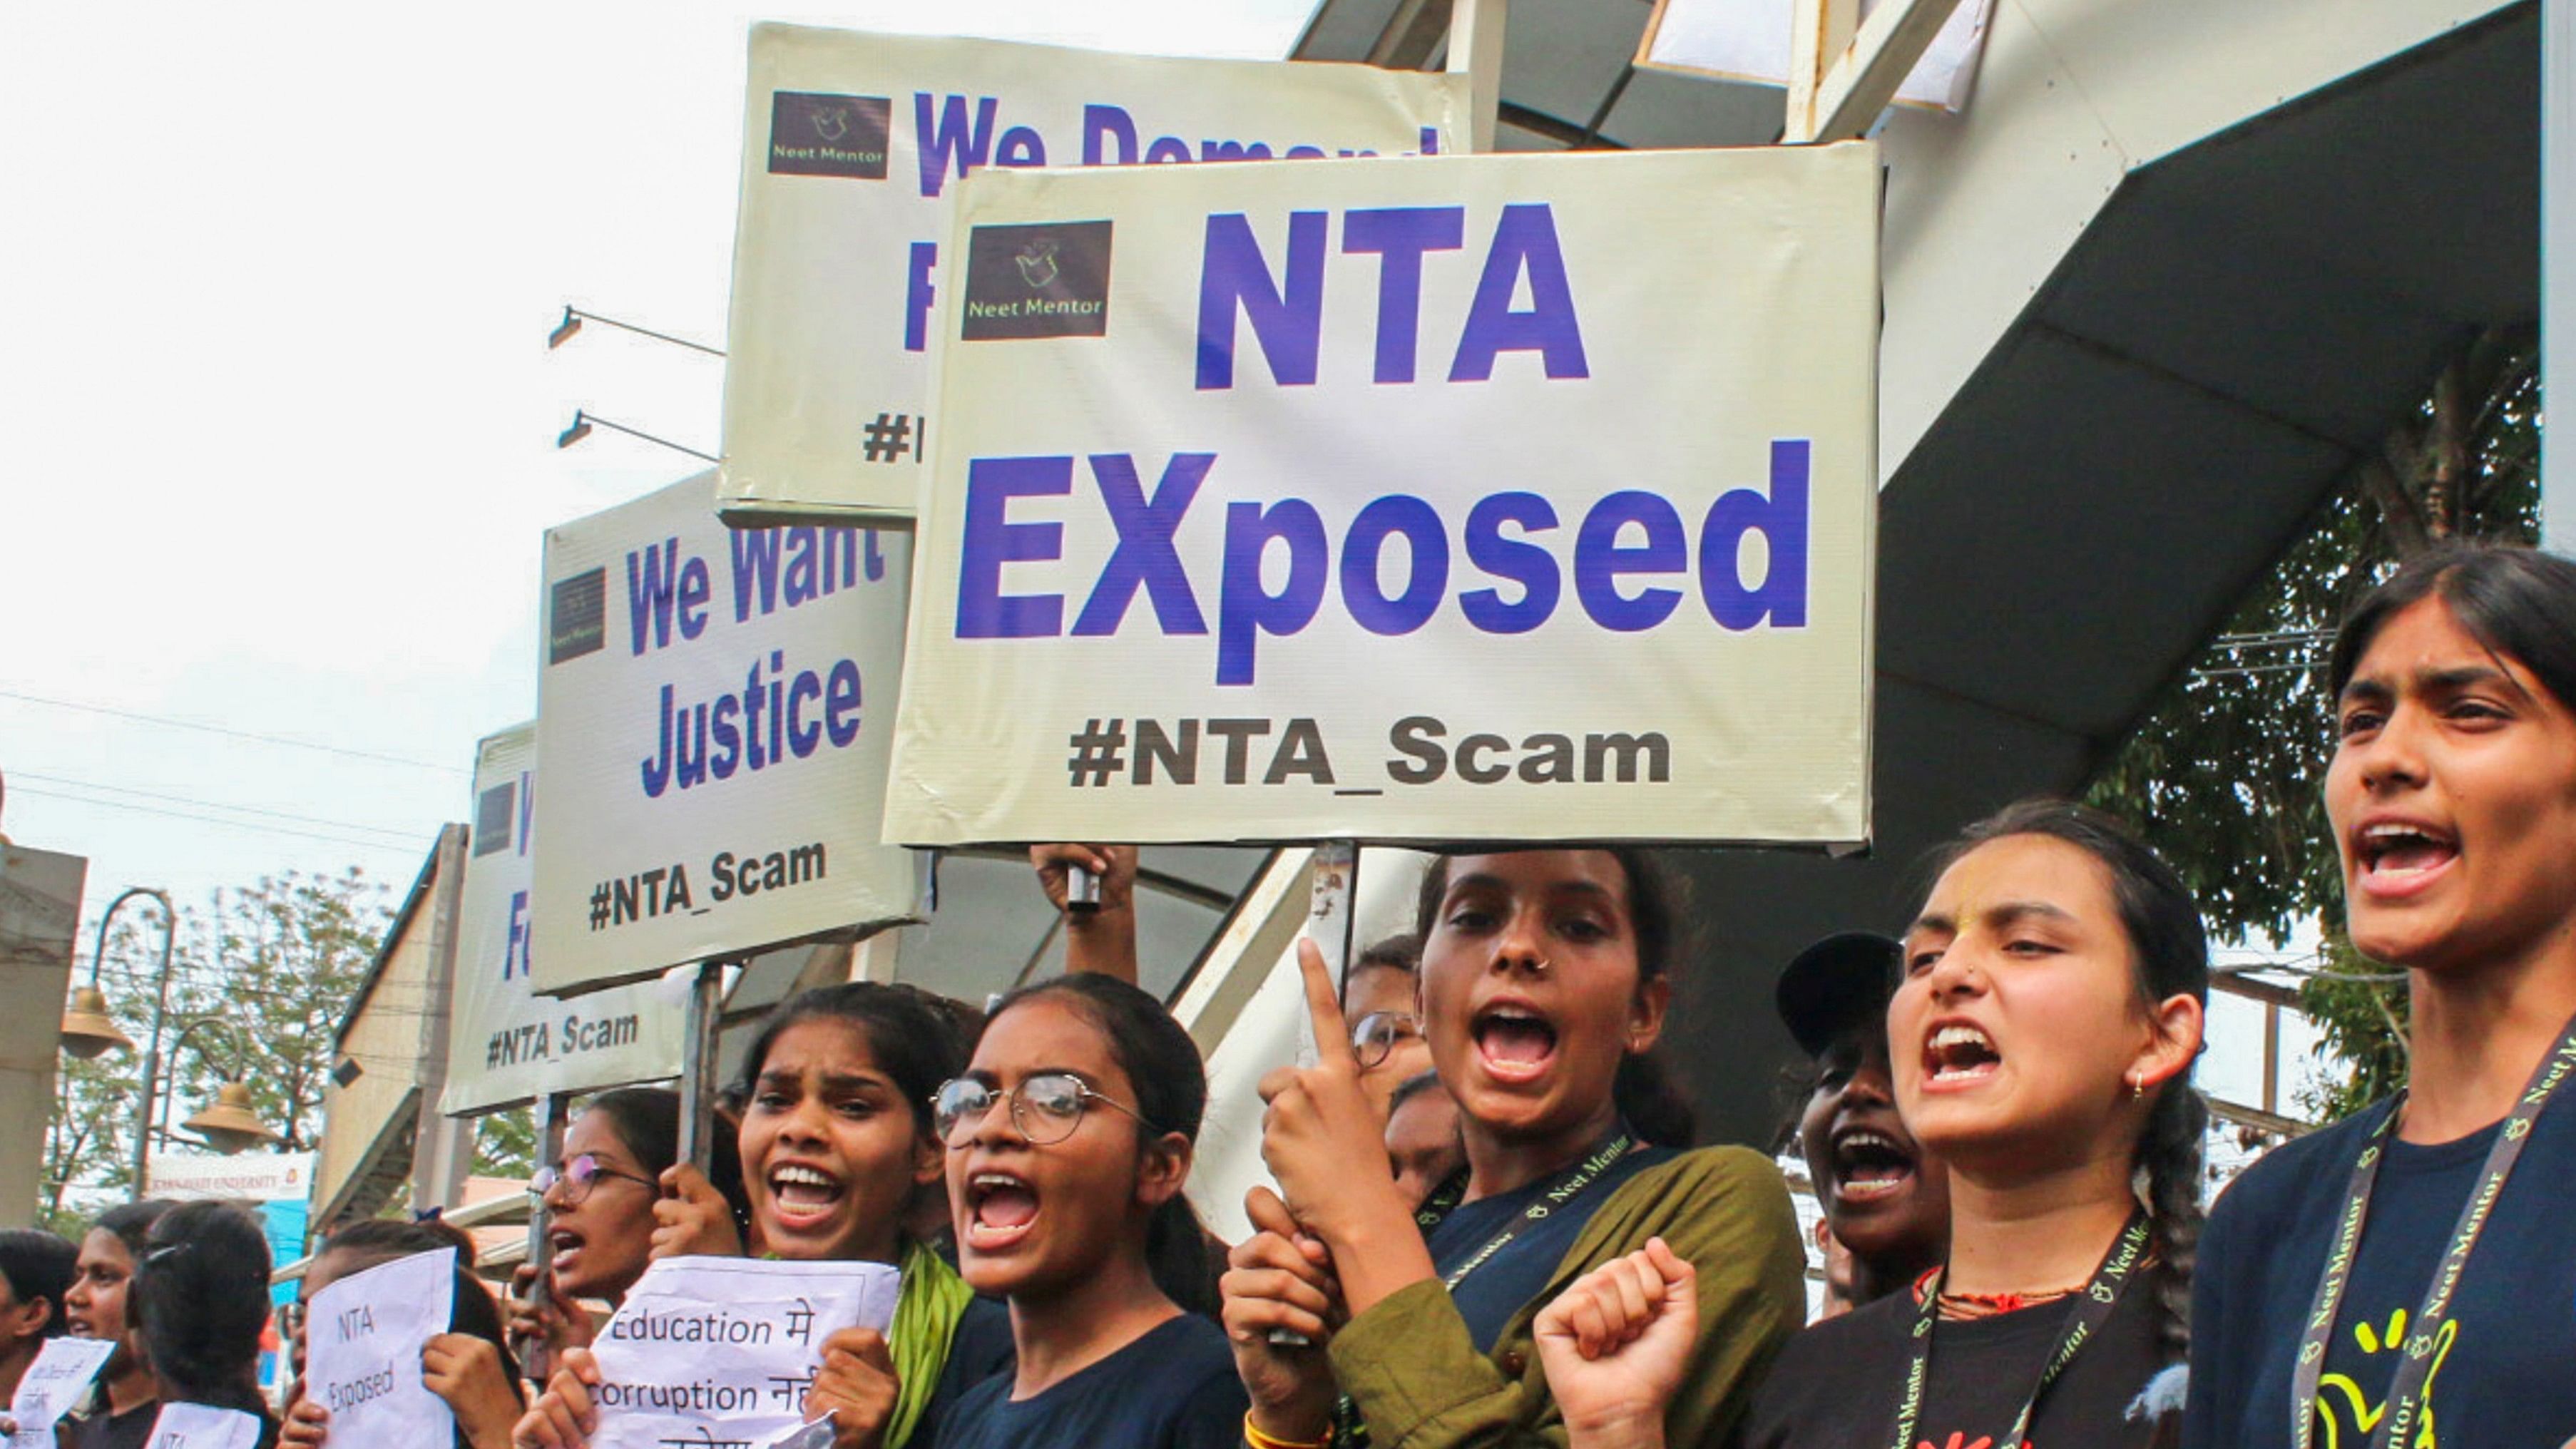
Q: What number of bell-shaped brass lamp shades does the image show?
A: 2